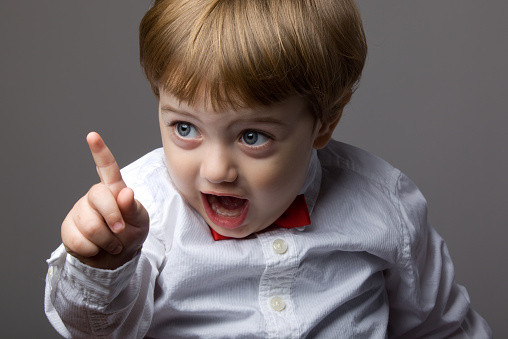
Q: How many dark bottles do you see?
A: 0